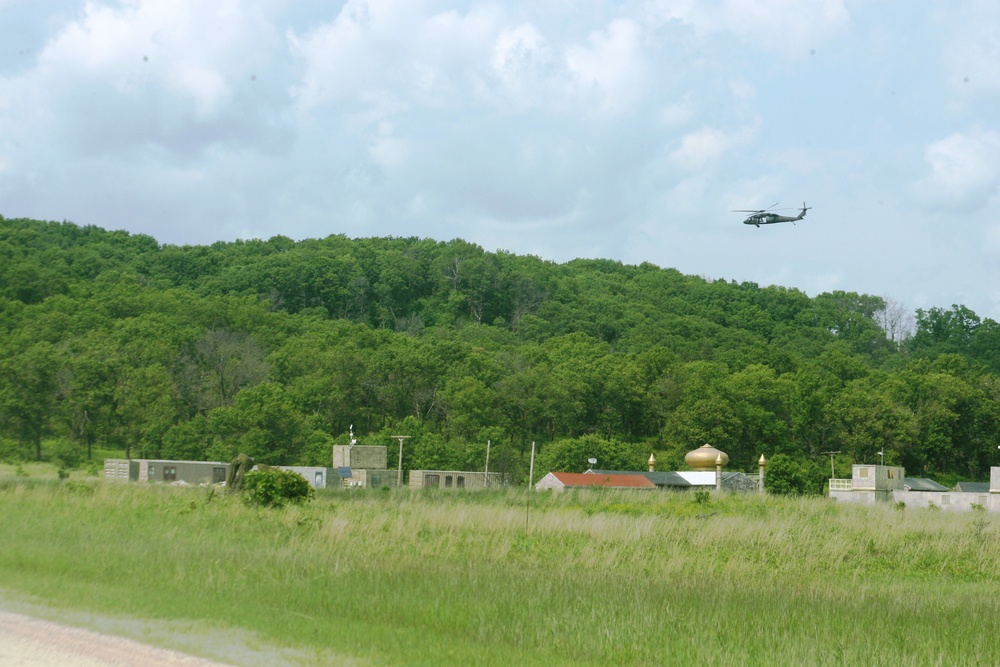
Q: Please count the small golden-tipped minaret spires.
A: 3